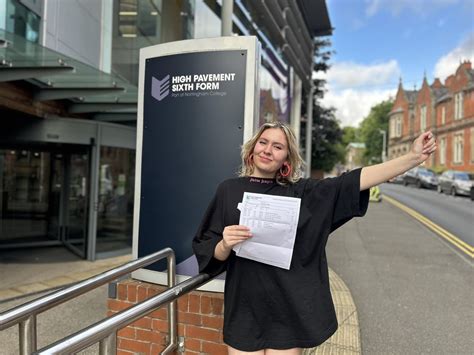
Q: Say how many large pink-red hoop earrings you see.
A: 2